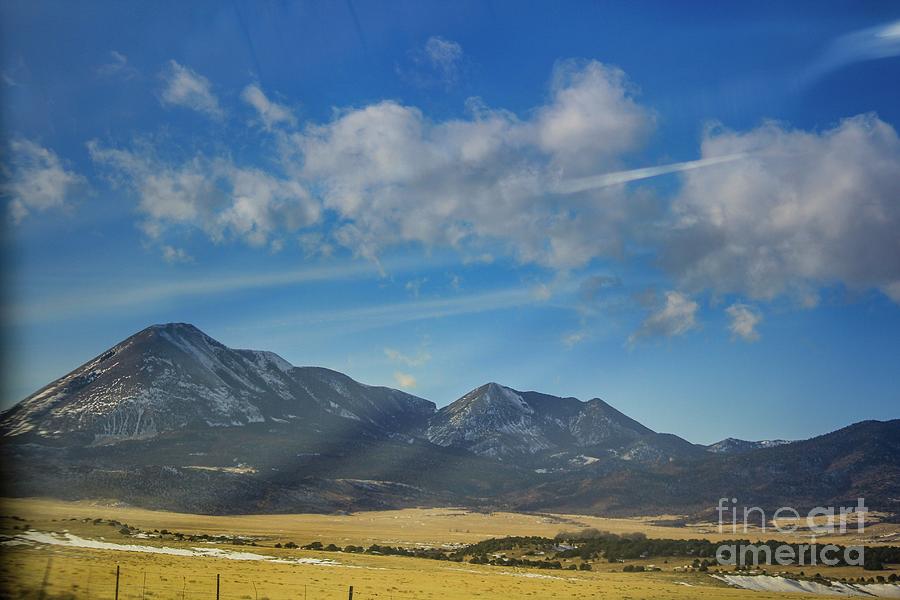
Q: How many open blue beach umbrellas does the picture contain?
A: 0